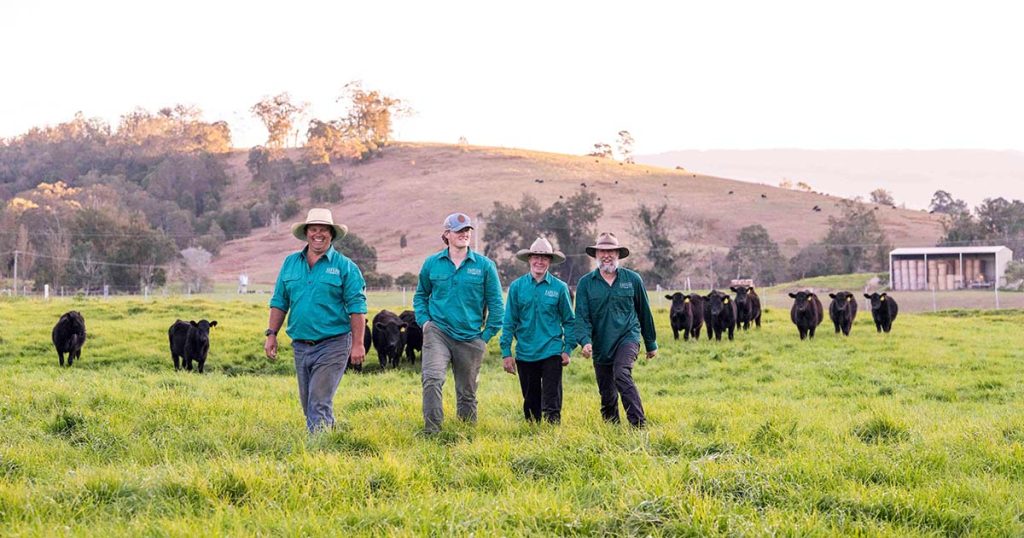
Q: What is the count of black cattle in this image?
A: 11